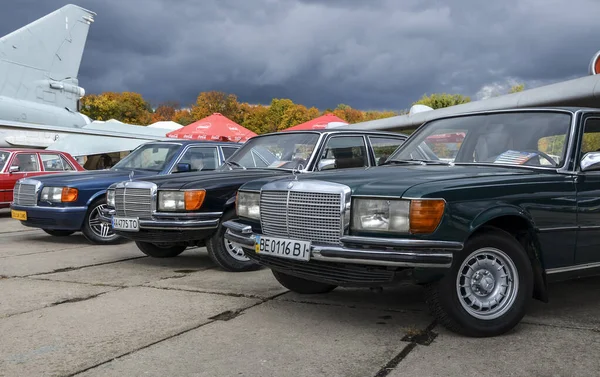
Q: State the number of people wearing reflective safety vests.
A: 0